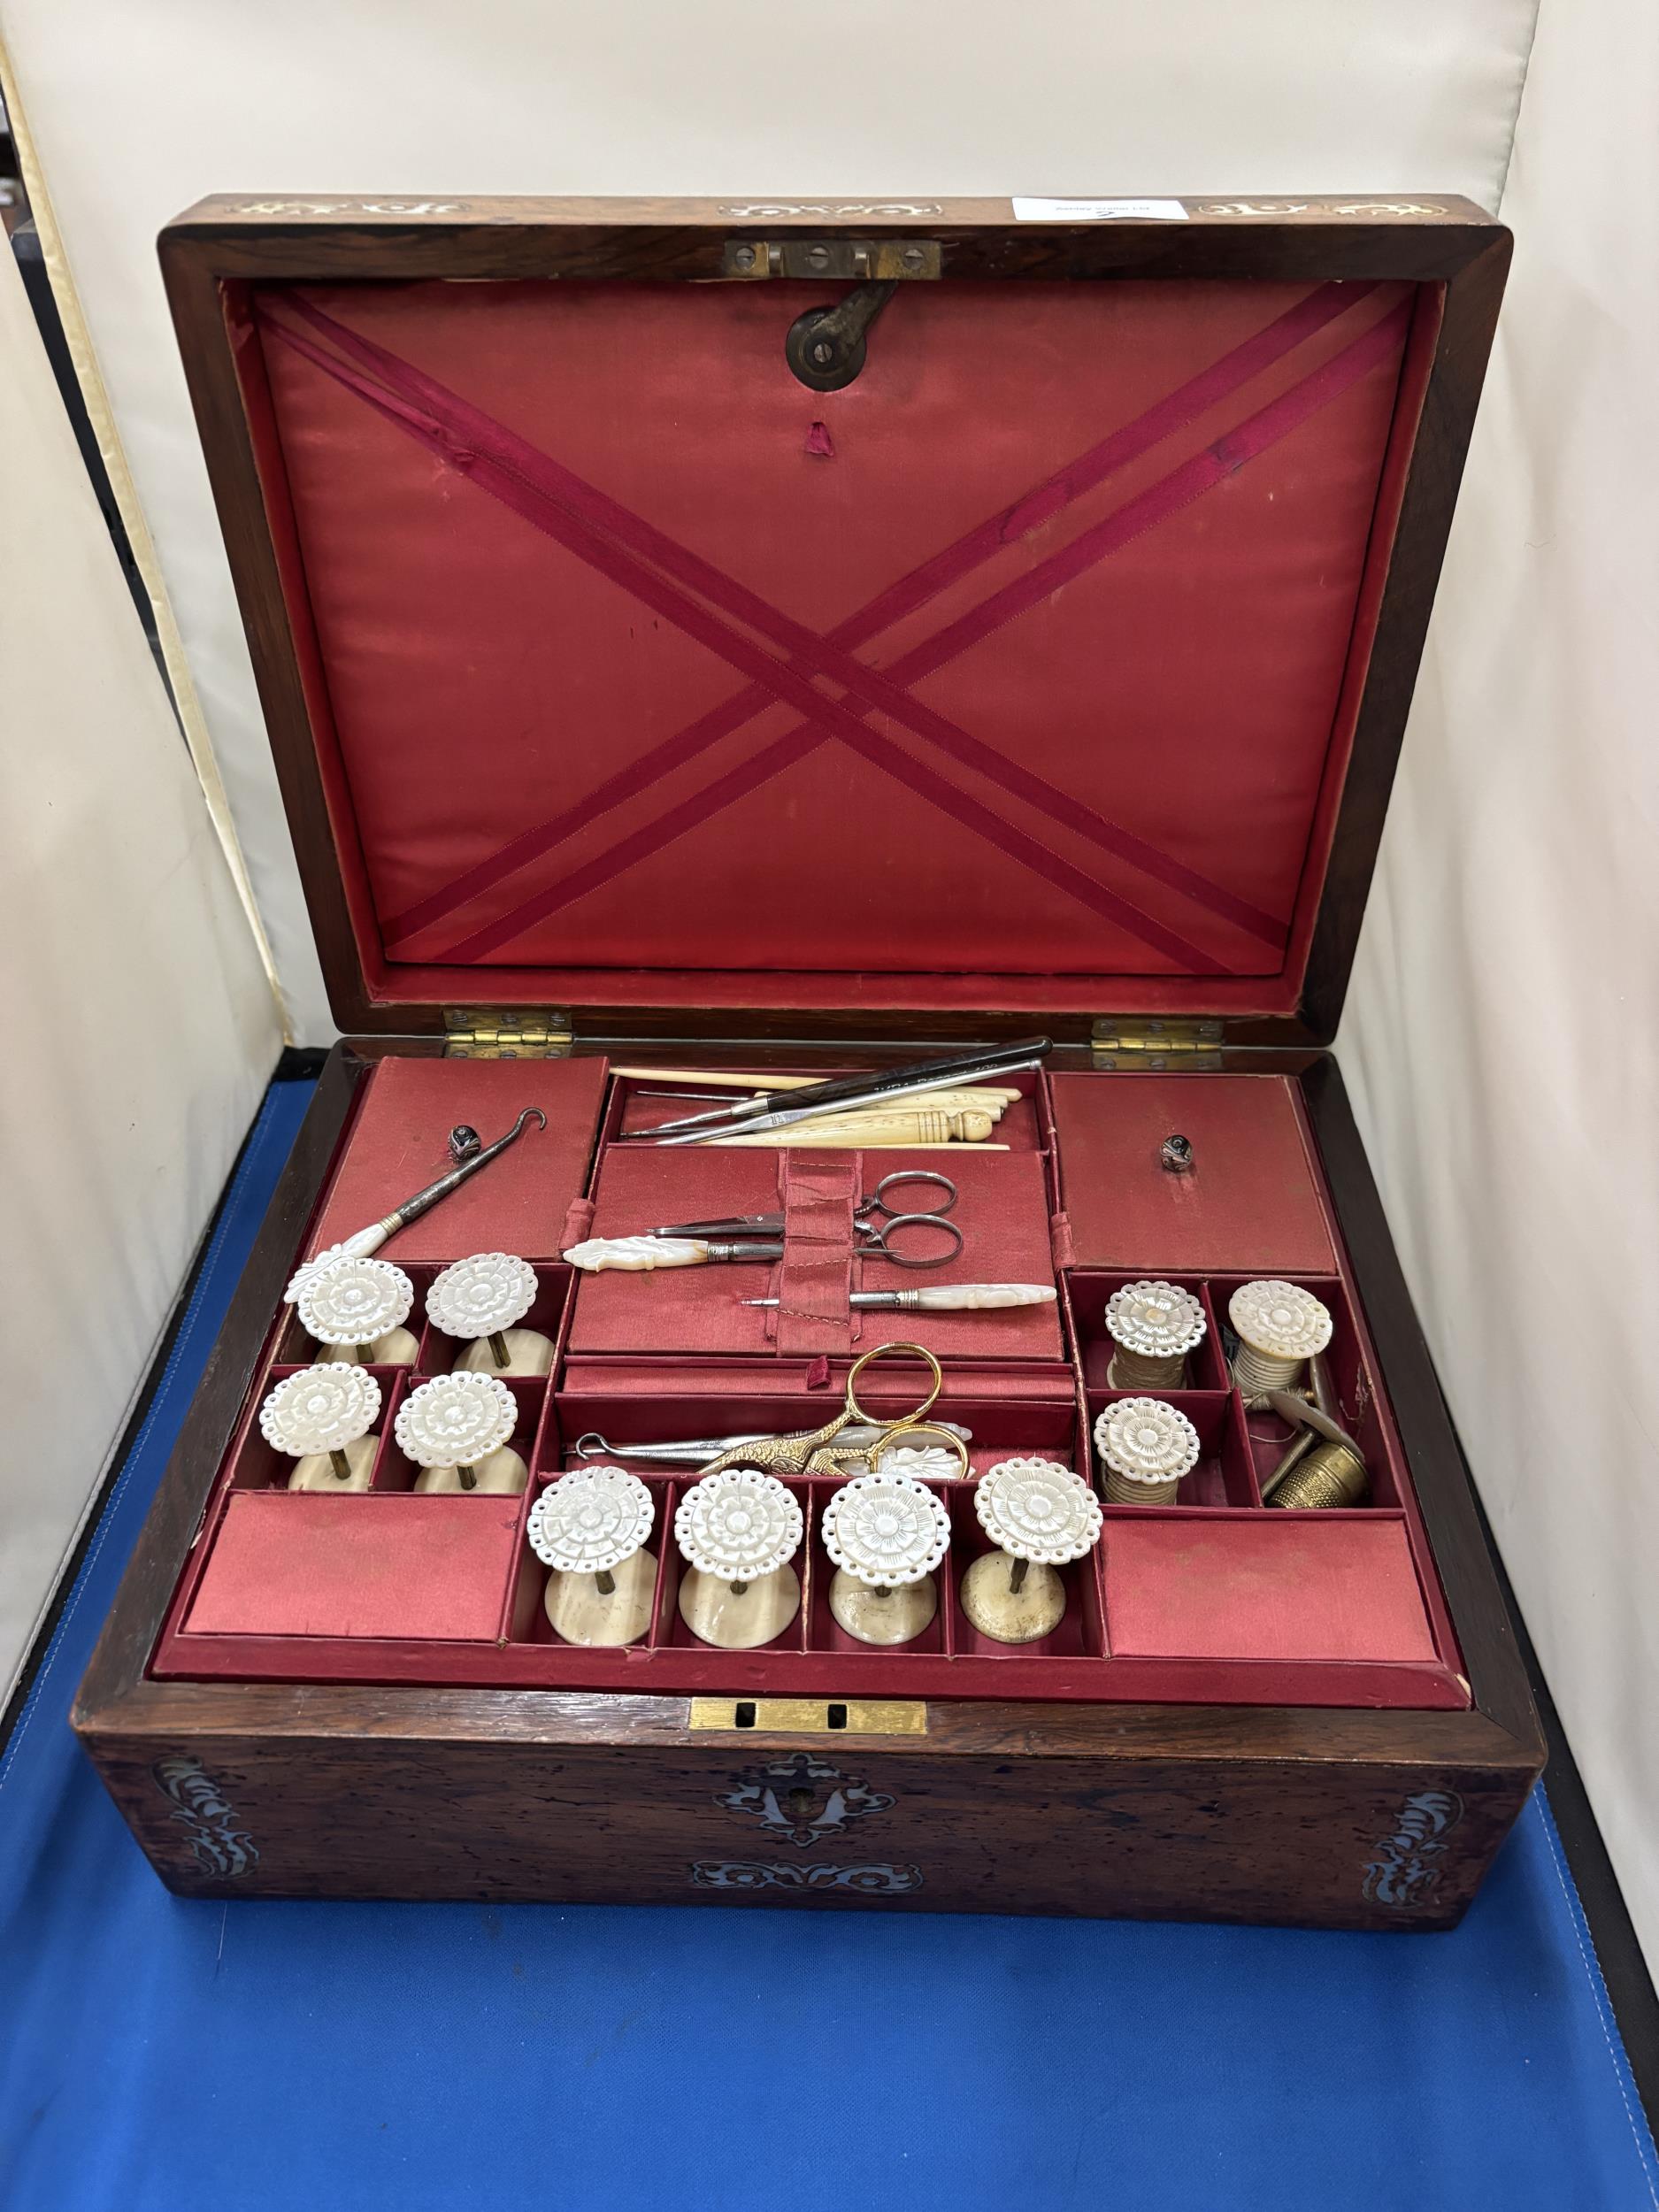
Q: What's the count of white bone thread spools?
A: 11